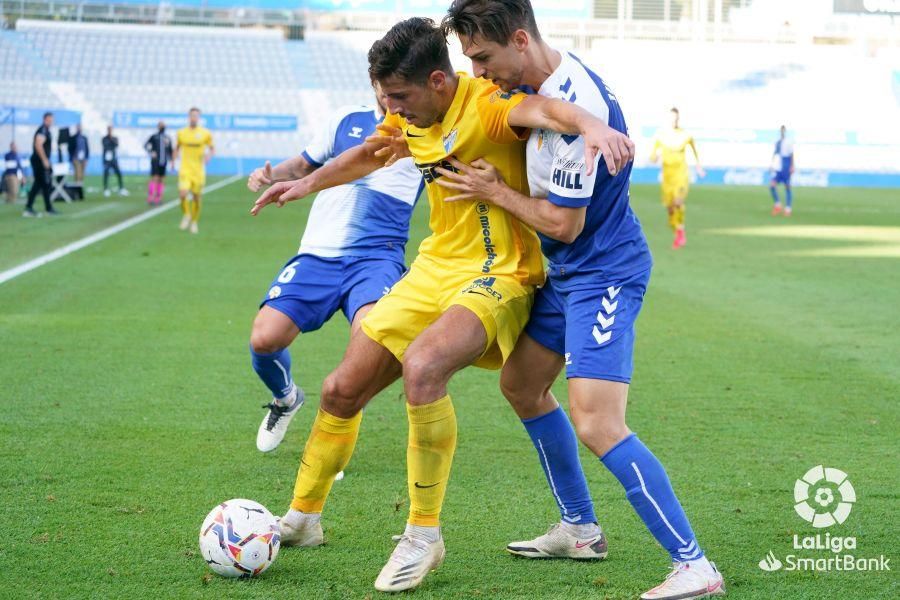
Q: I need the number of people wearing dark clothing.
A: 5